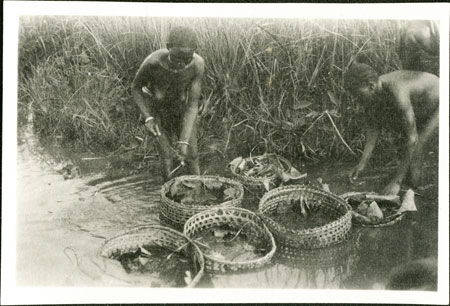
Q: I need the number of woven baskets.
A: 6